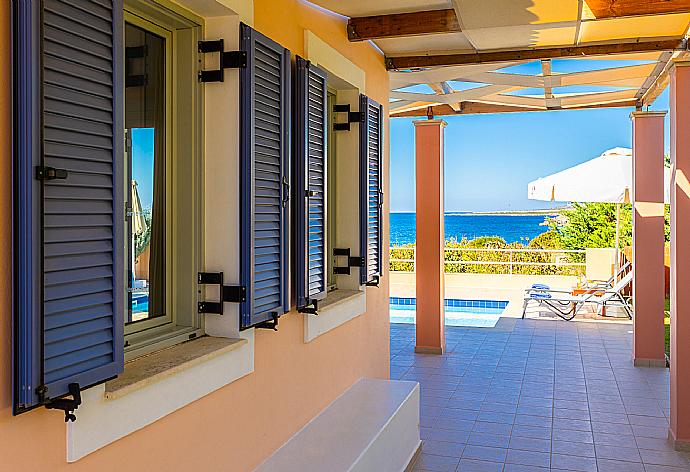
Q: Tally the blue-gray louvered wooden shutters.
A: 4